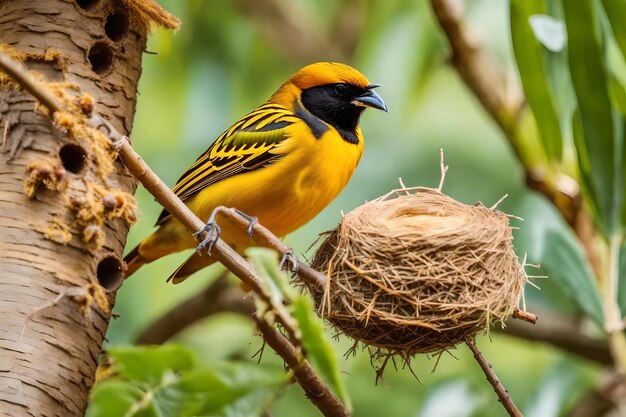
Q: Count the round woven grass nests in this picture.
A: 1